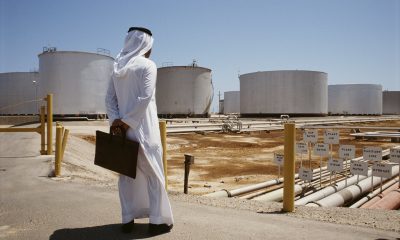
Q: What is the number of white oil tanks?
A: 7